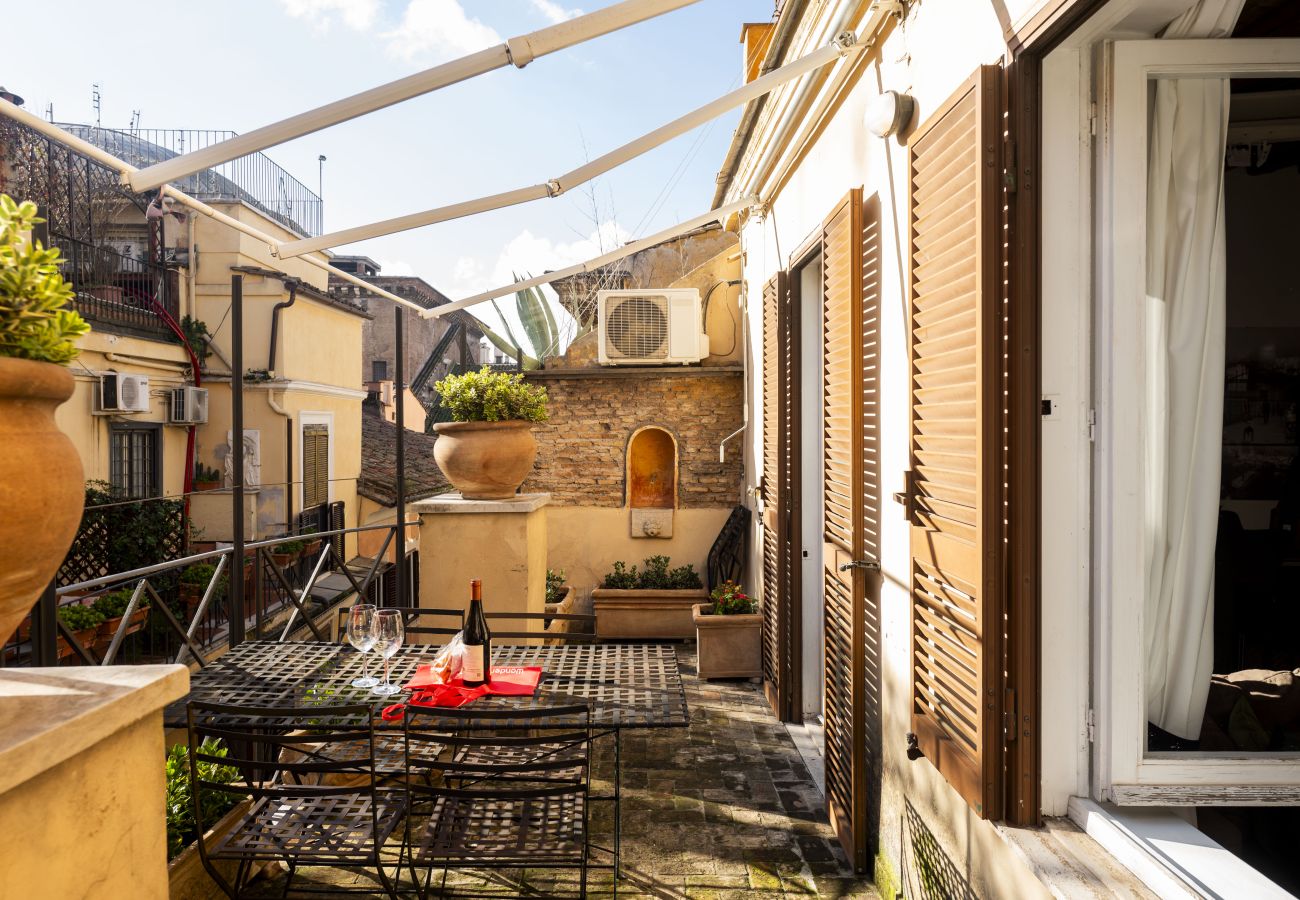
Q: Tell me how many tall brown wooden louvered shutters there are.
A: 3